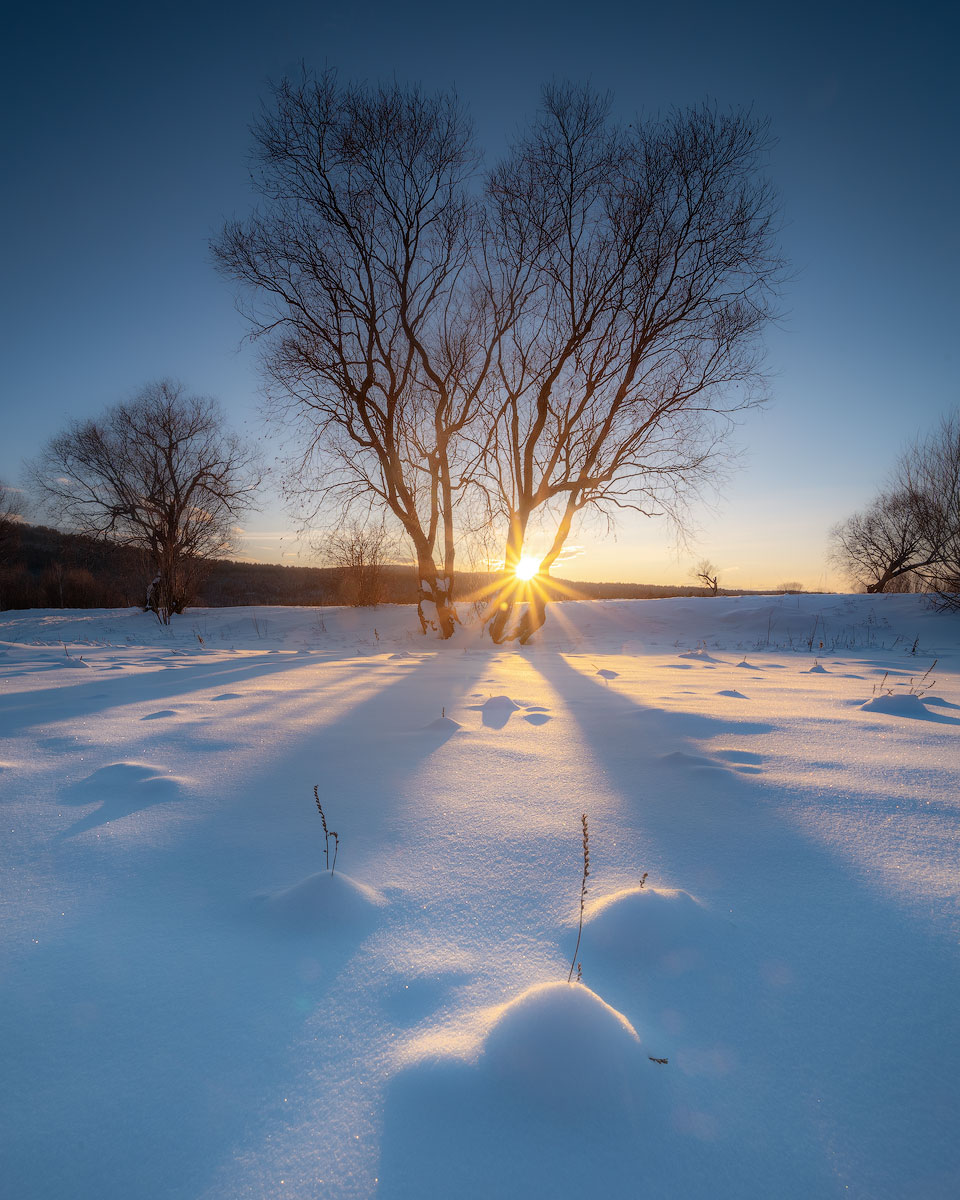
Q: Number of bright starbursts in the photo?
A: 1